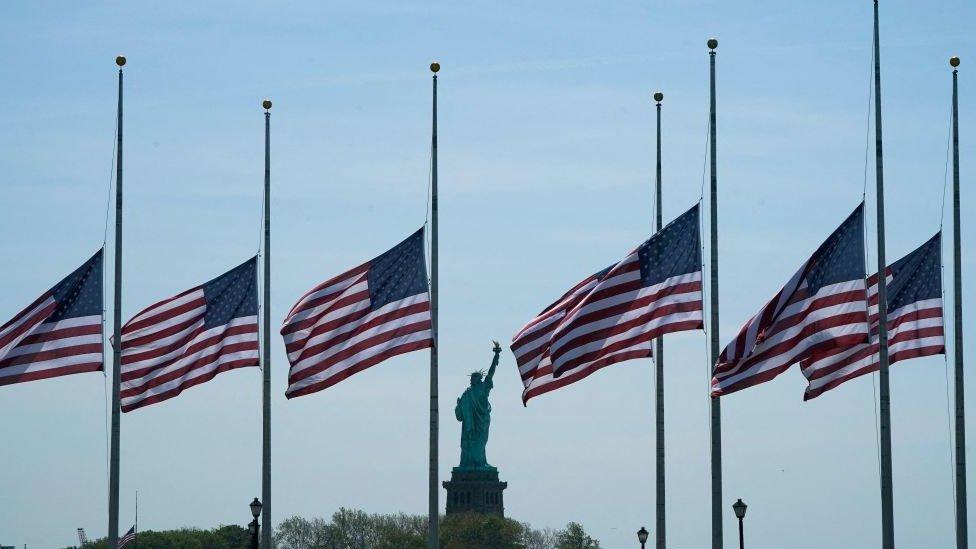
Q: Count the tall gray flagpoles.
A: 7